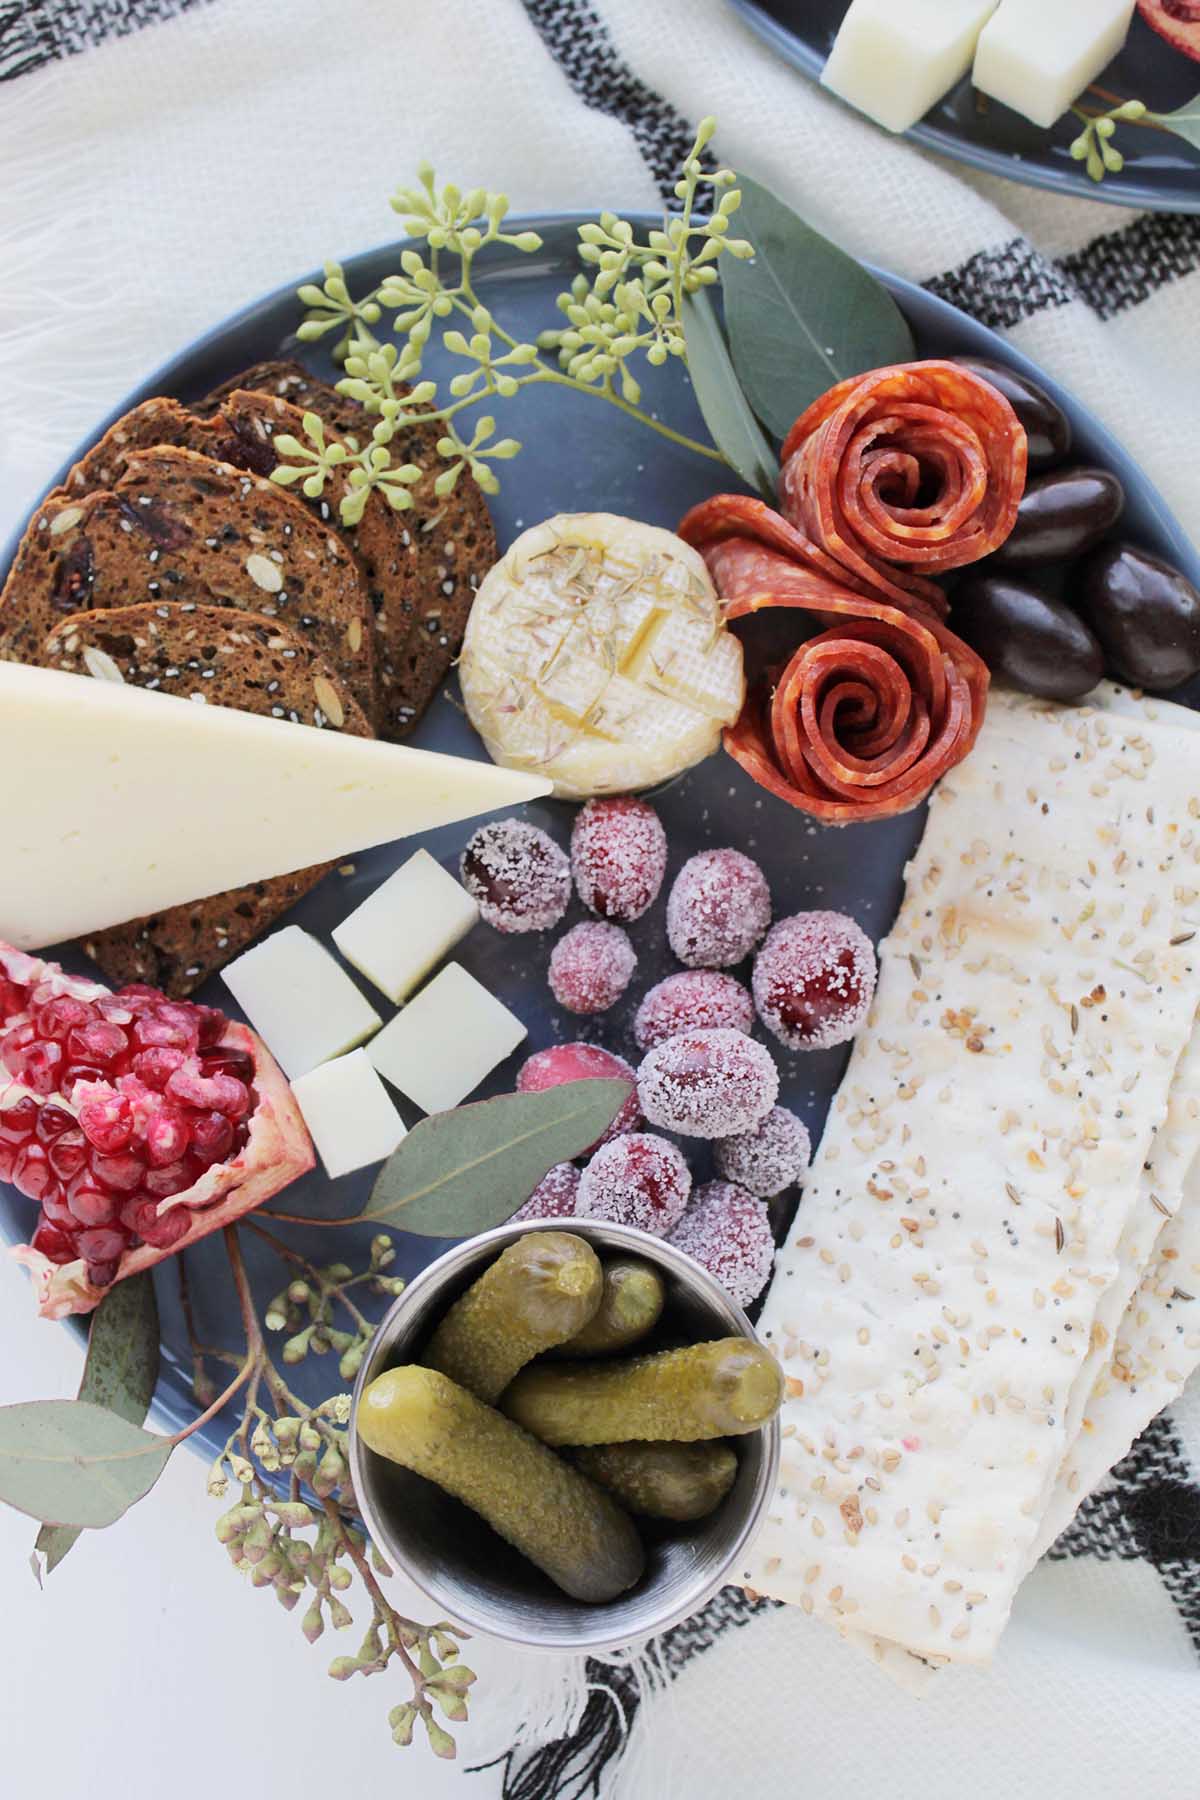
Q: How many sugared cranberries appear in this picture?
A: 12